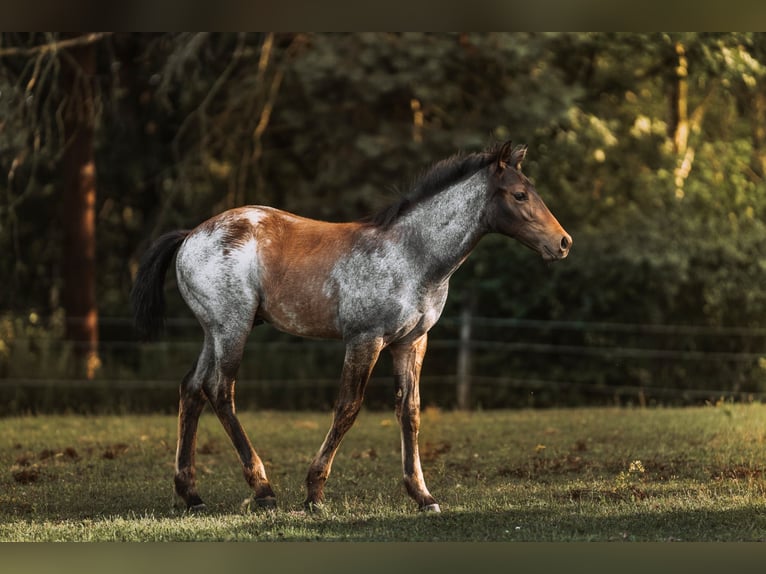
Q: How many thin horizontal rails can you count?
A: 3